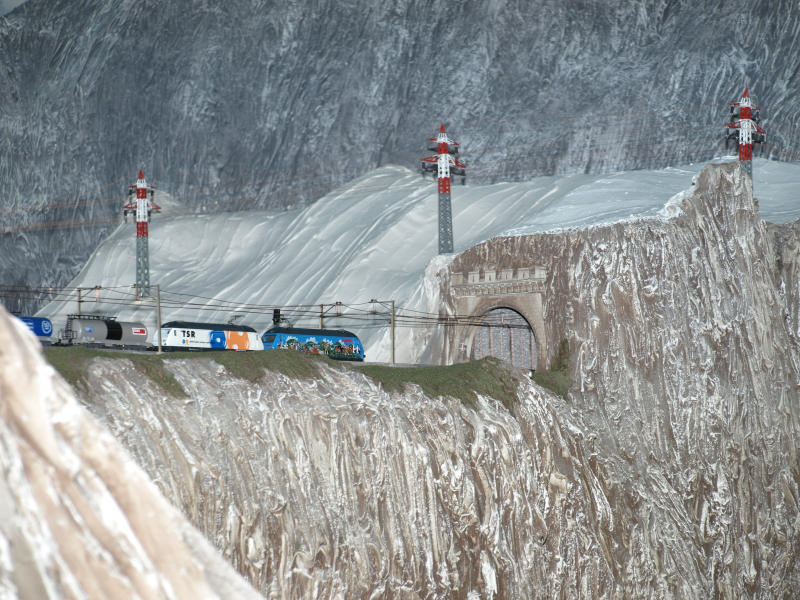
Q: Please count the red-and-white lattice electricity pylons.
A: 3